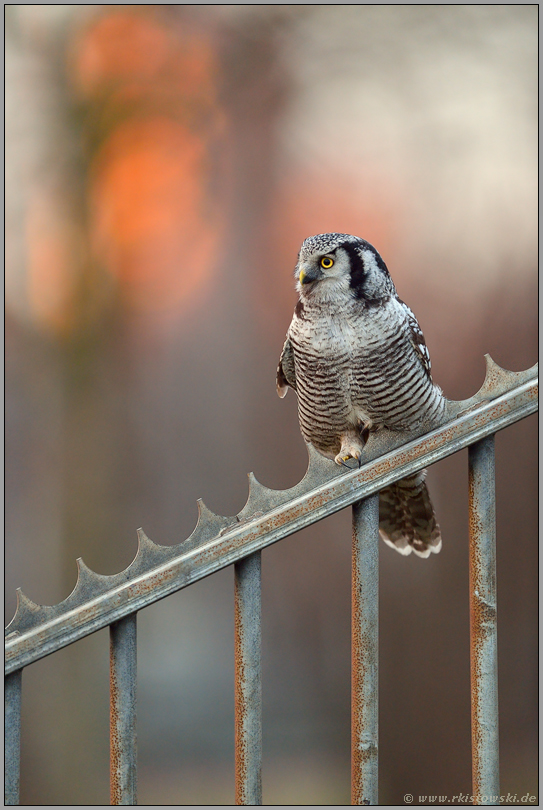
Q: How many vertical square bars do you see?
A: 5